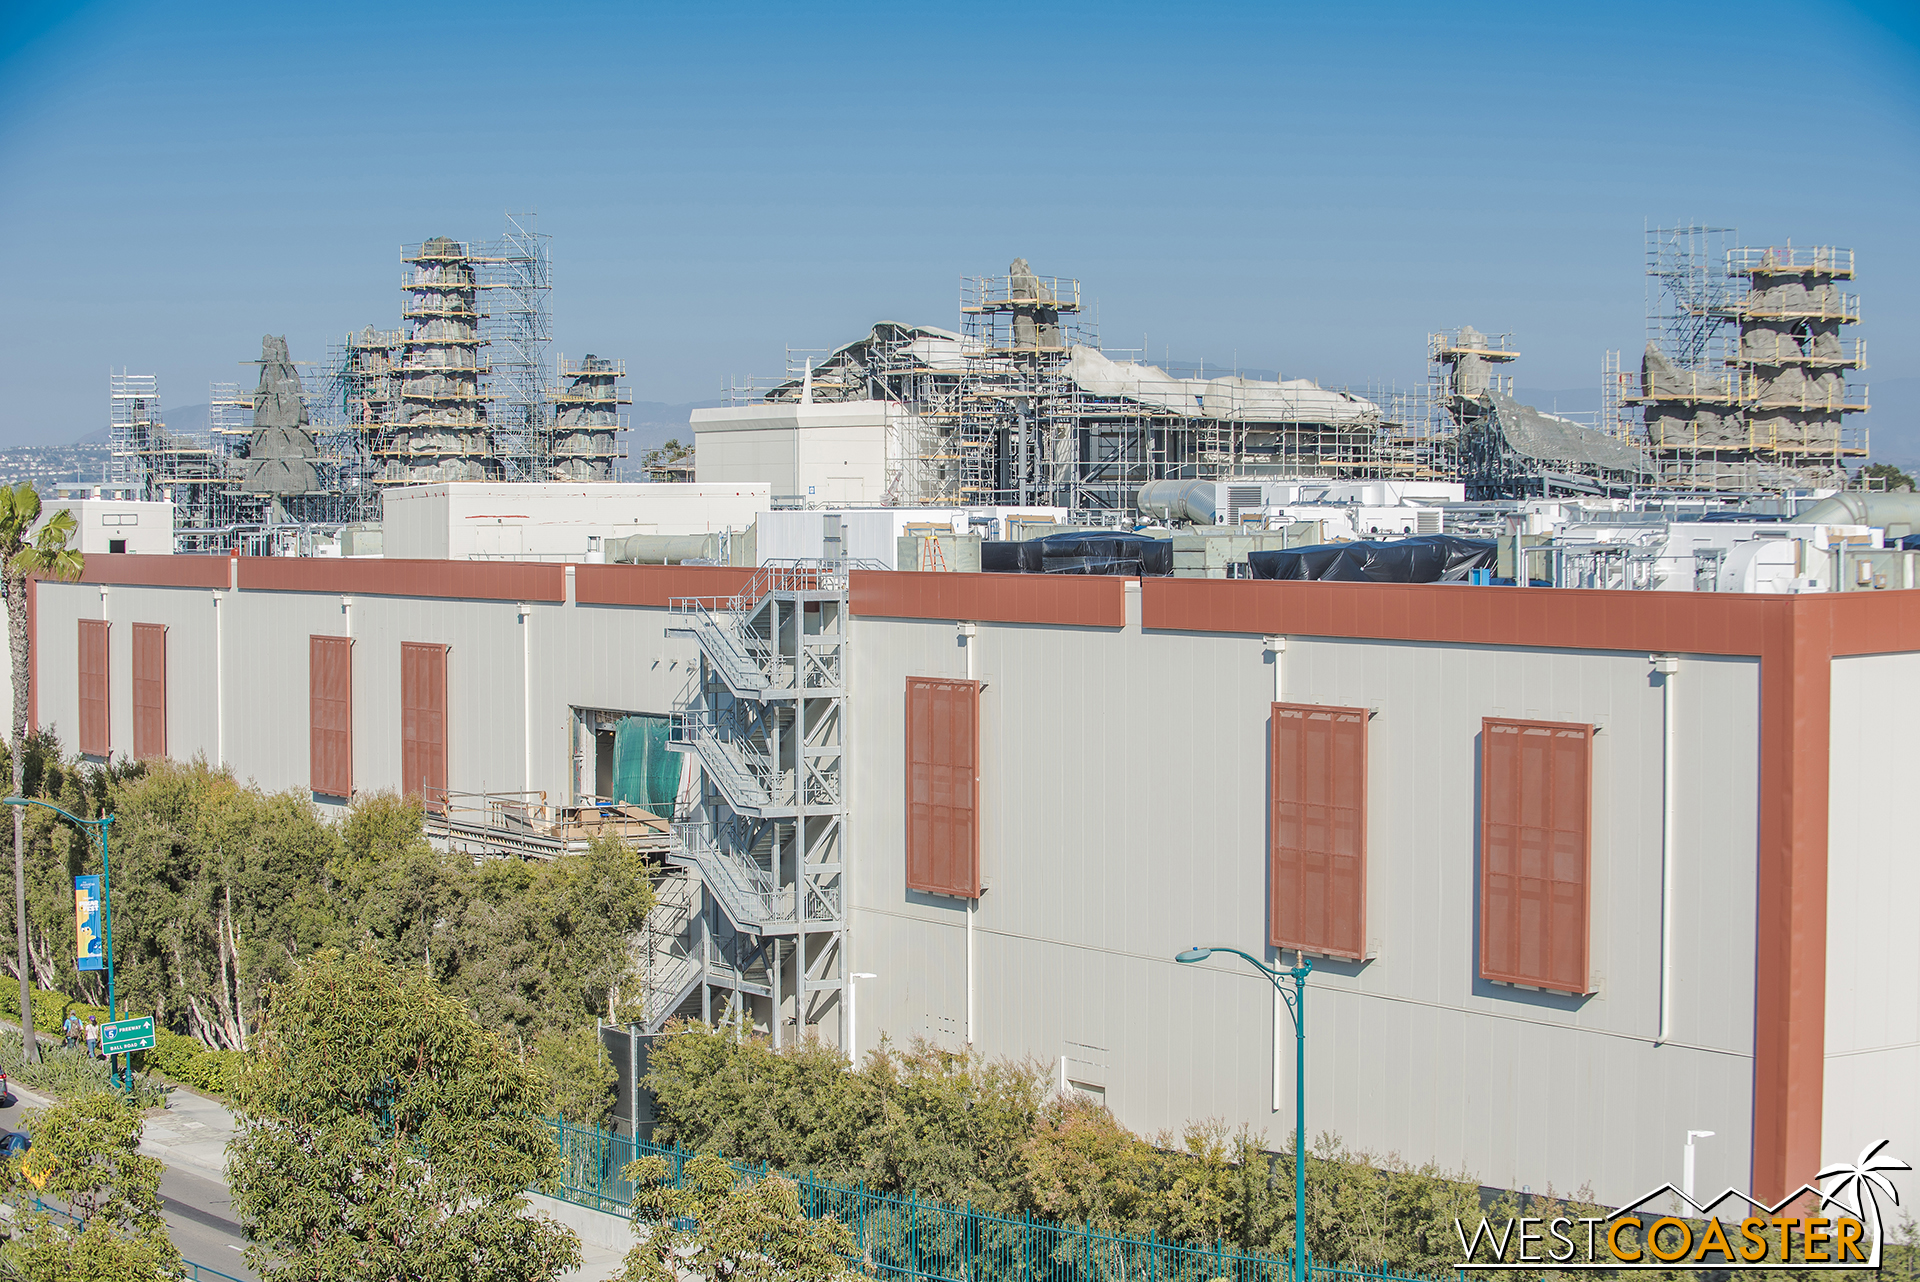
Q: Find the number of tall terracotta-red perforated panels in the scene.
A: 7